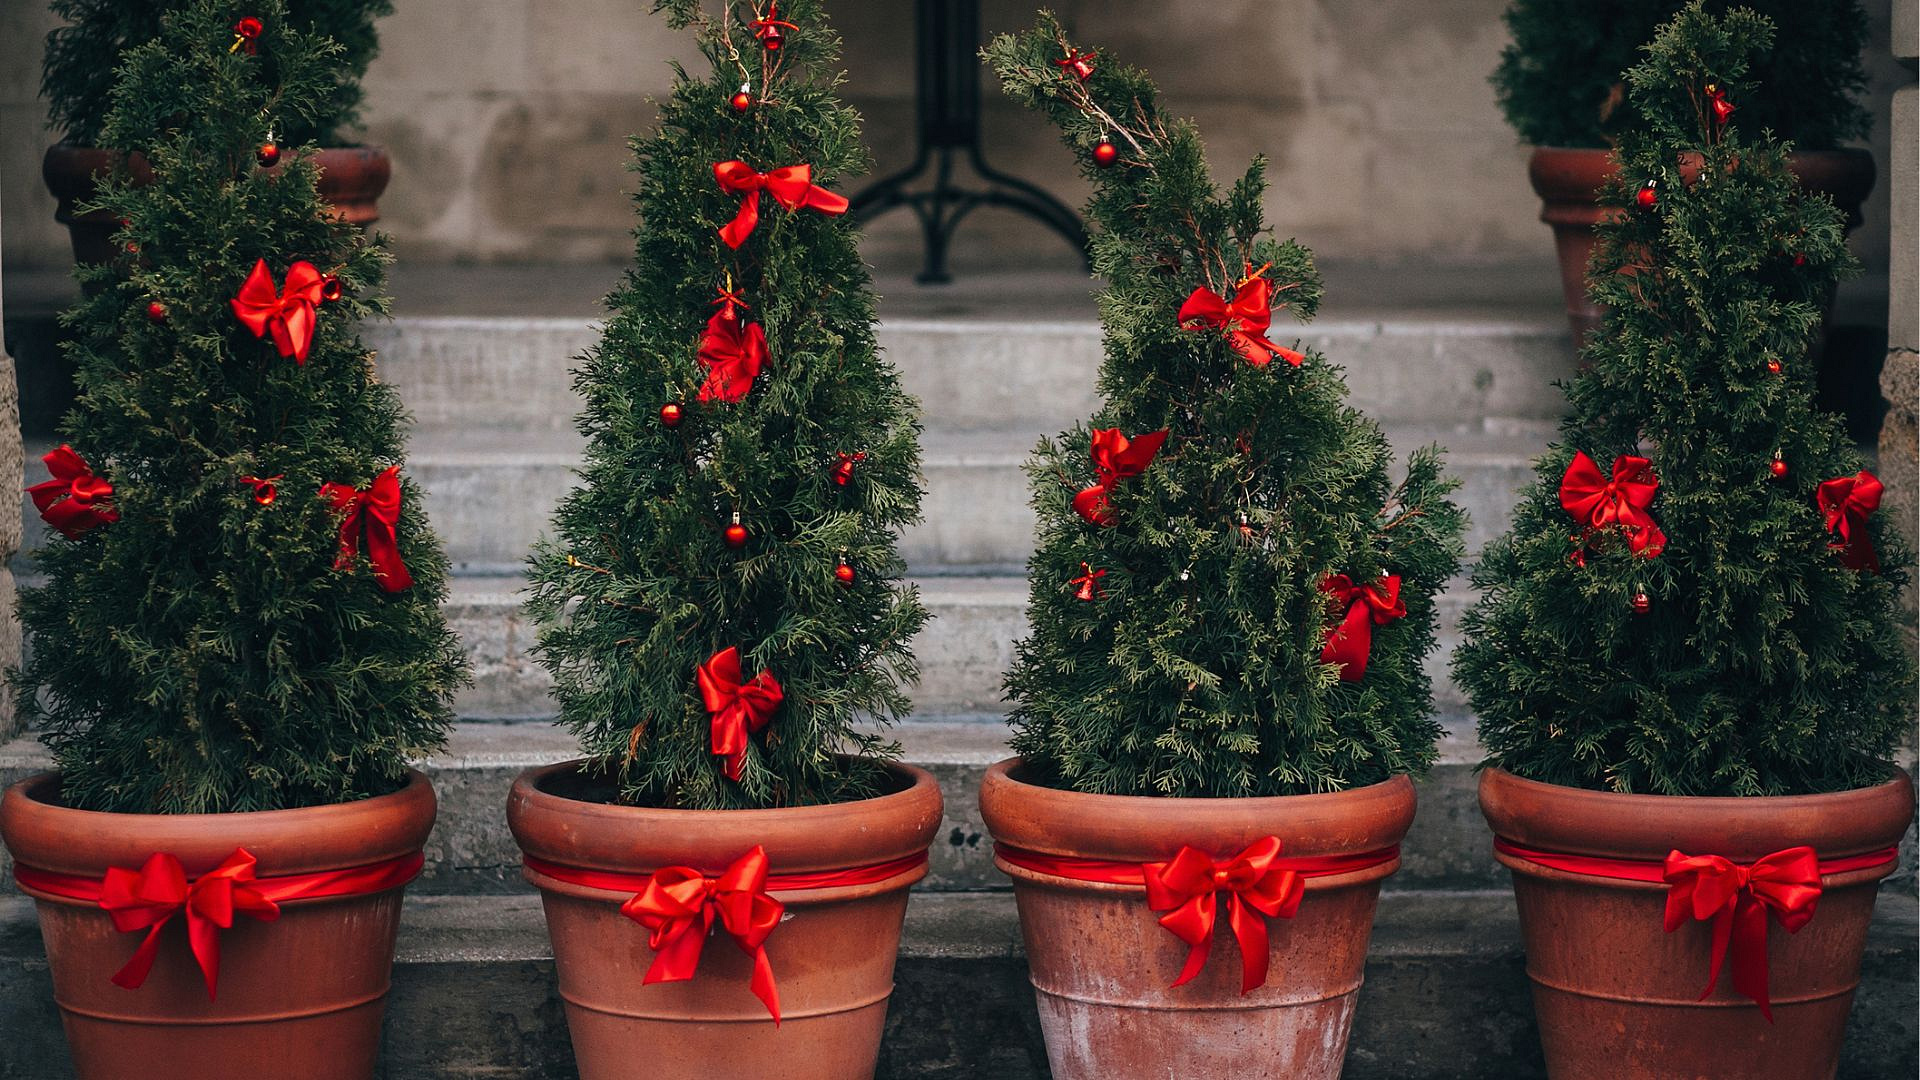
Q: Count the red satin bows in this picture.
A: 15